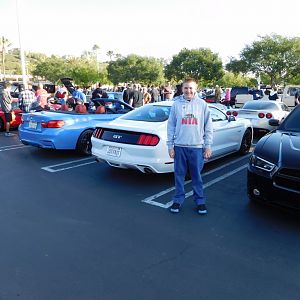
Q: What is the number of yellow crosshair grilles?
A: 0